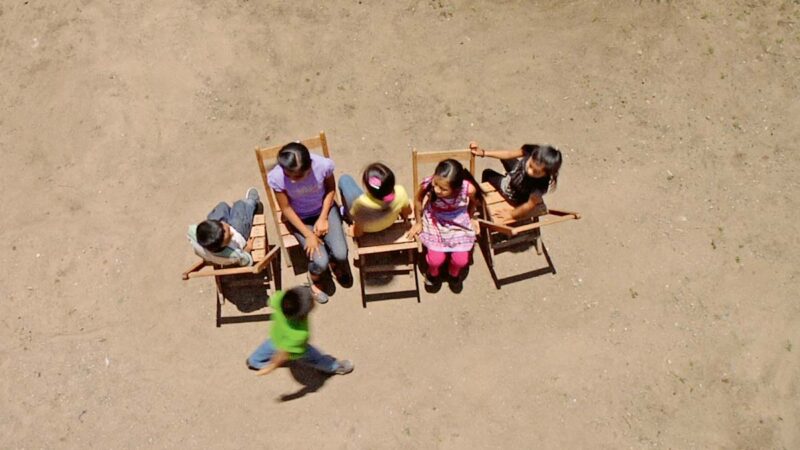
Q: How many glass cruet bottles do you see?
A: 0